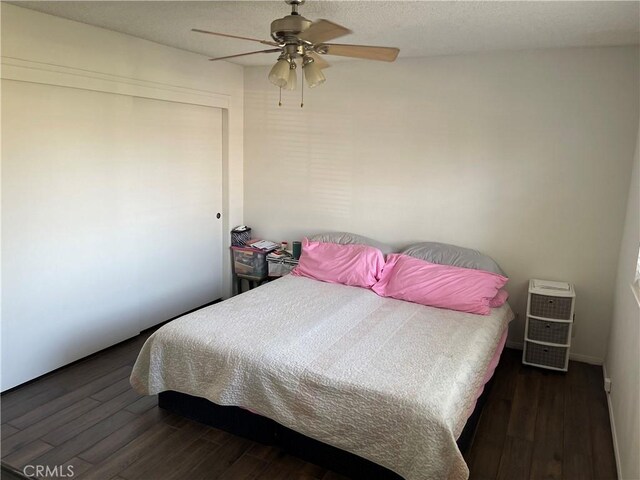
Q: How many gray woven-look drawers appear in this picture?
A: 3